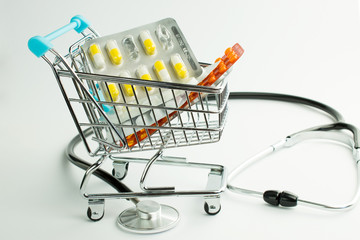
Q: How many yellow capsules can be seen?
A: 8